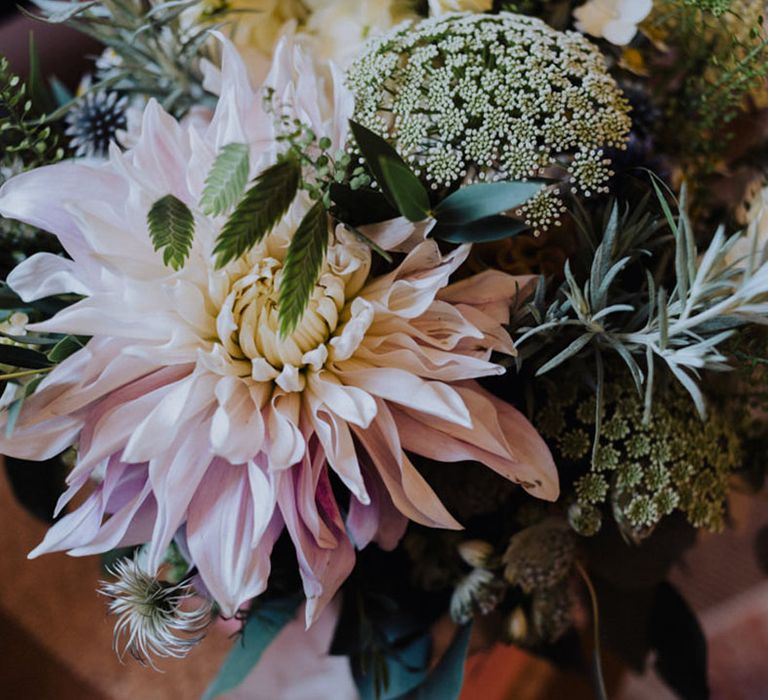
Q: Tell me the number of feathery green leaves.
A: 4